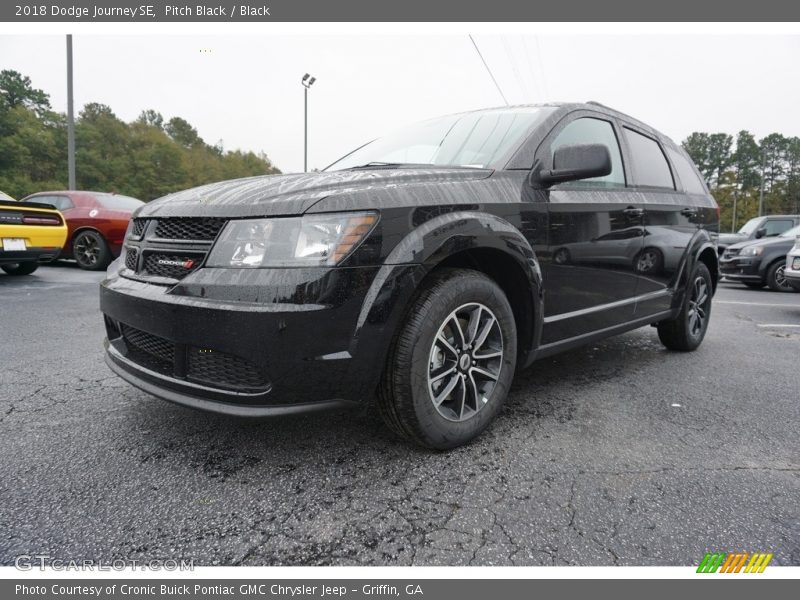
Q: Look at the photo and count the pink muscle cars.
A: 0